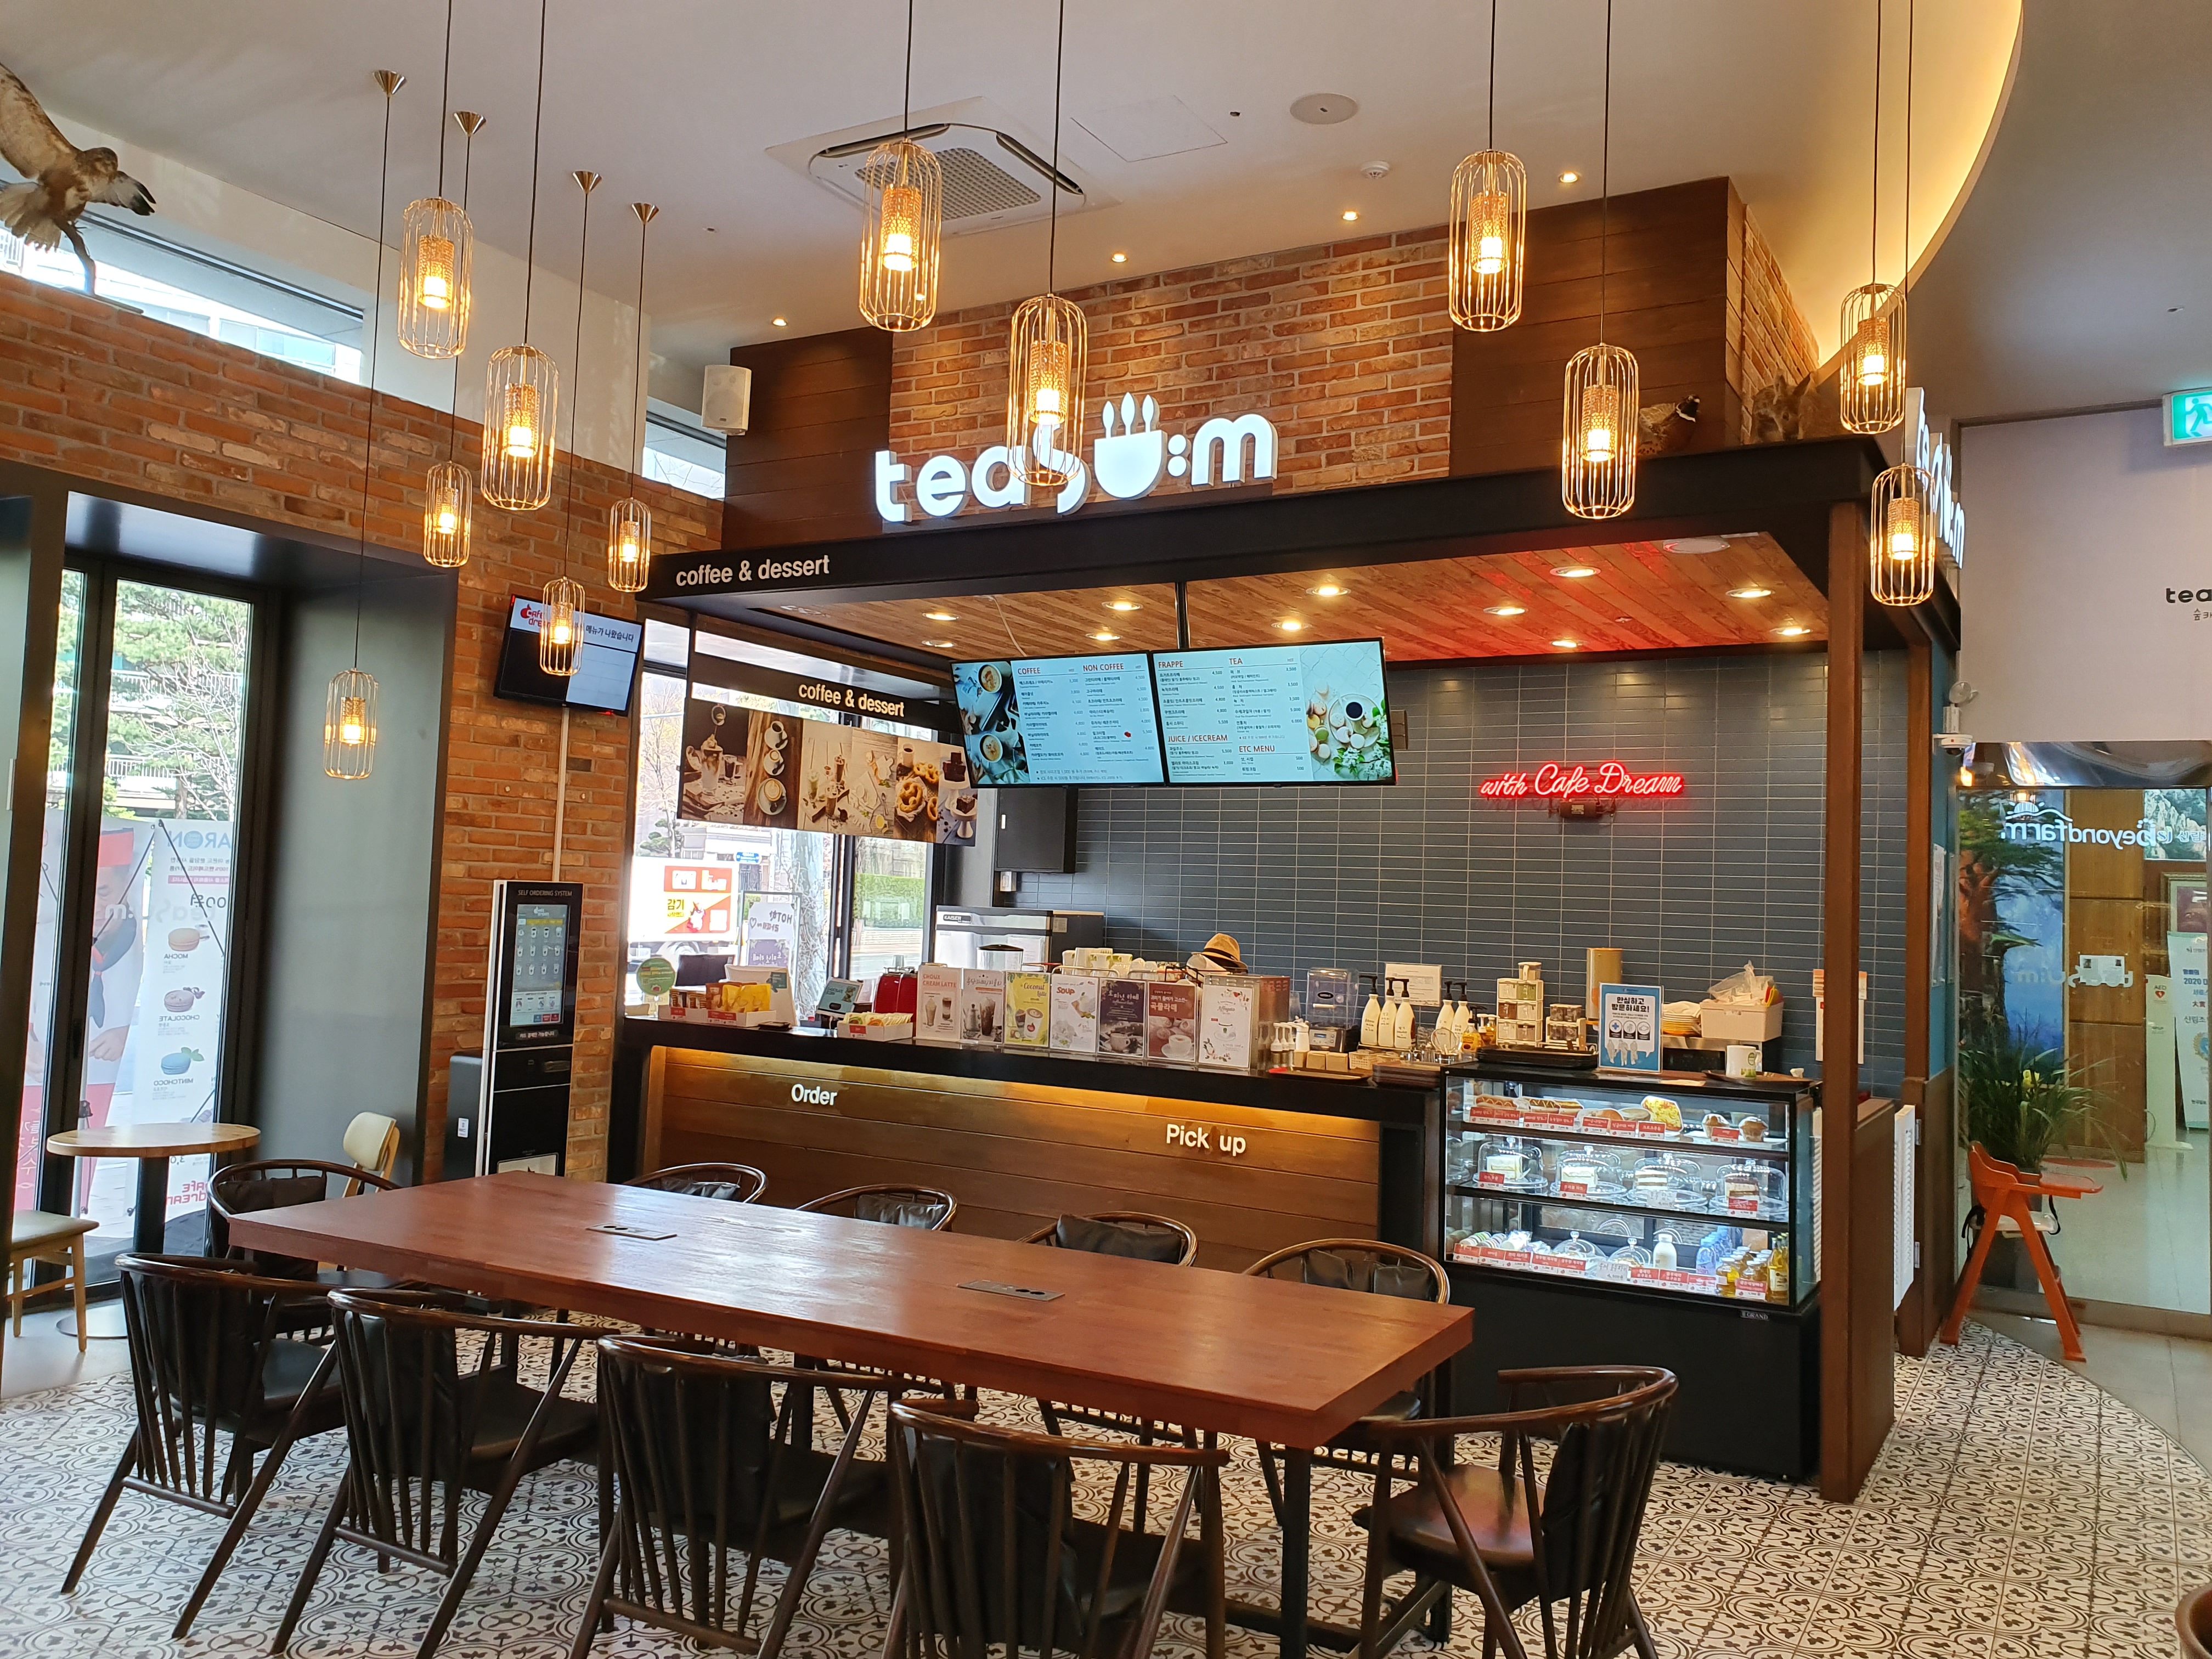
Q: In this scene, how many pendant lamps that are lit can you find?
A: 12